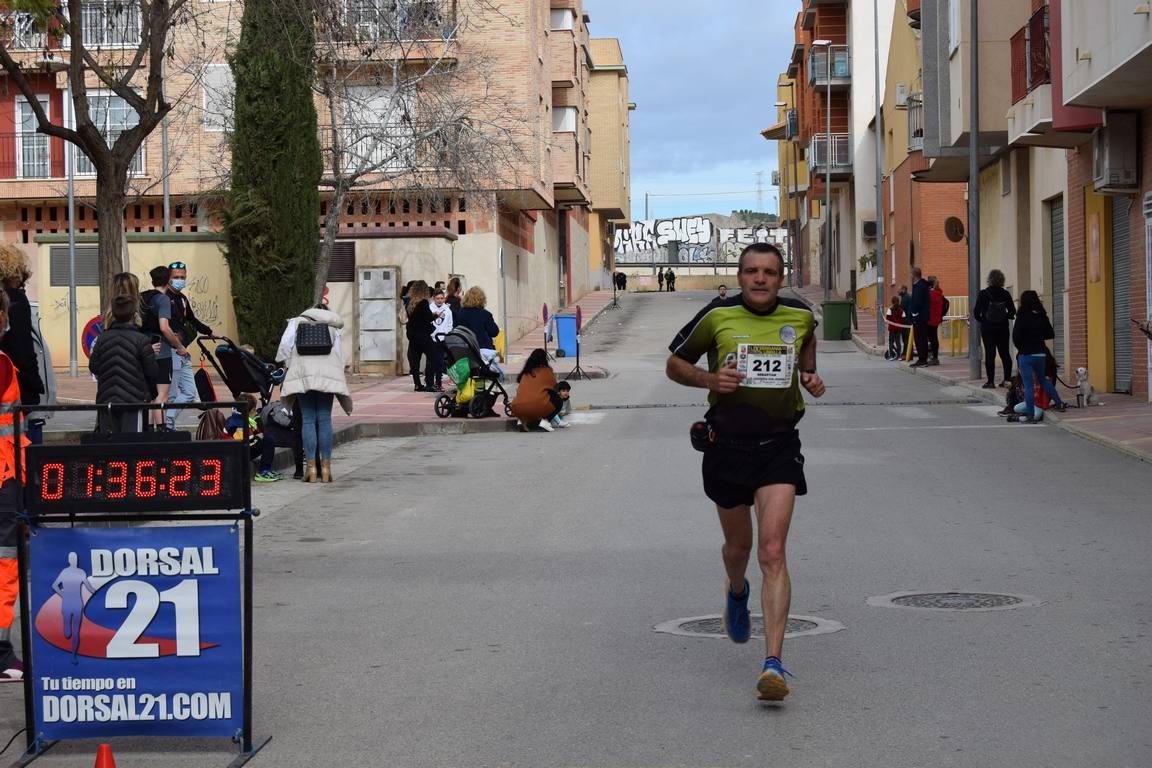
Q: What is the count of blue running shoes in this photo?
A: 2